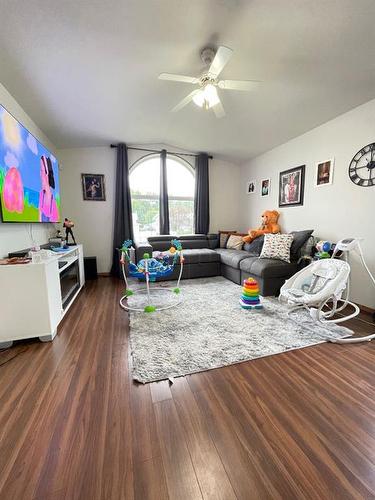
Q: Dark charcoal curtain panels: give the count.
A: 3